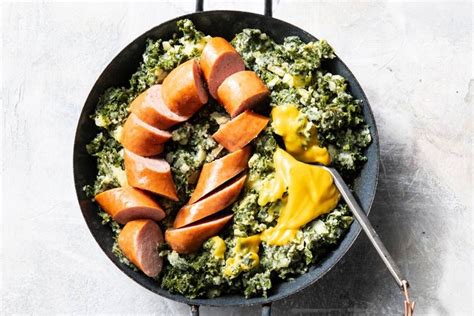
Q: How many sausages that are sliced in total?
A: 12